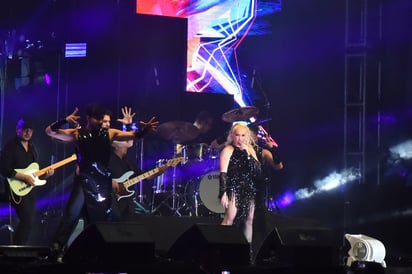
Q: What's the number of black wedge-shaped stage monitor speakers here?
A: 3